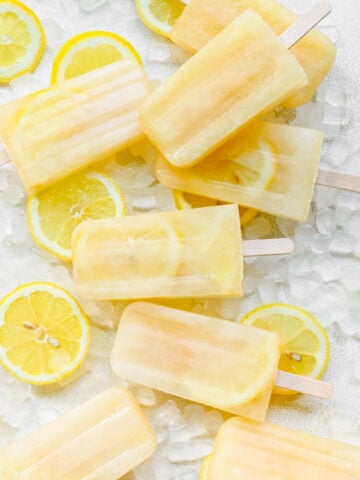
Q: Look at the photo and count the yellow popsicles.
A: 8